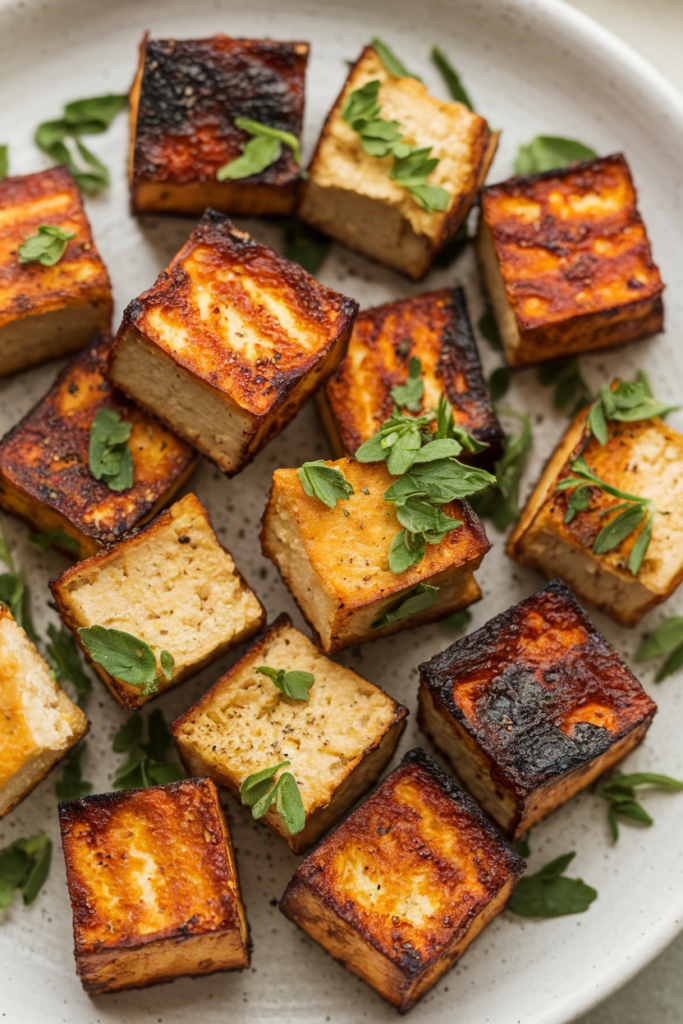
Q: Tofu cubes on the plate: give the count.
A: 15